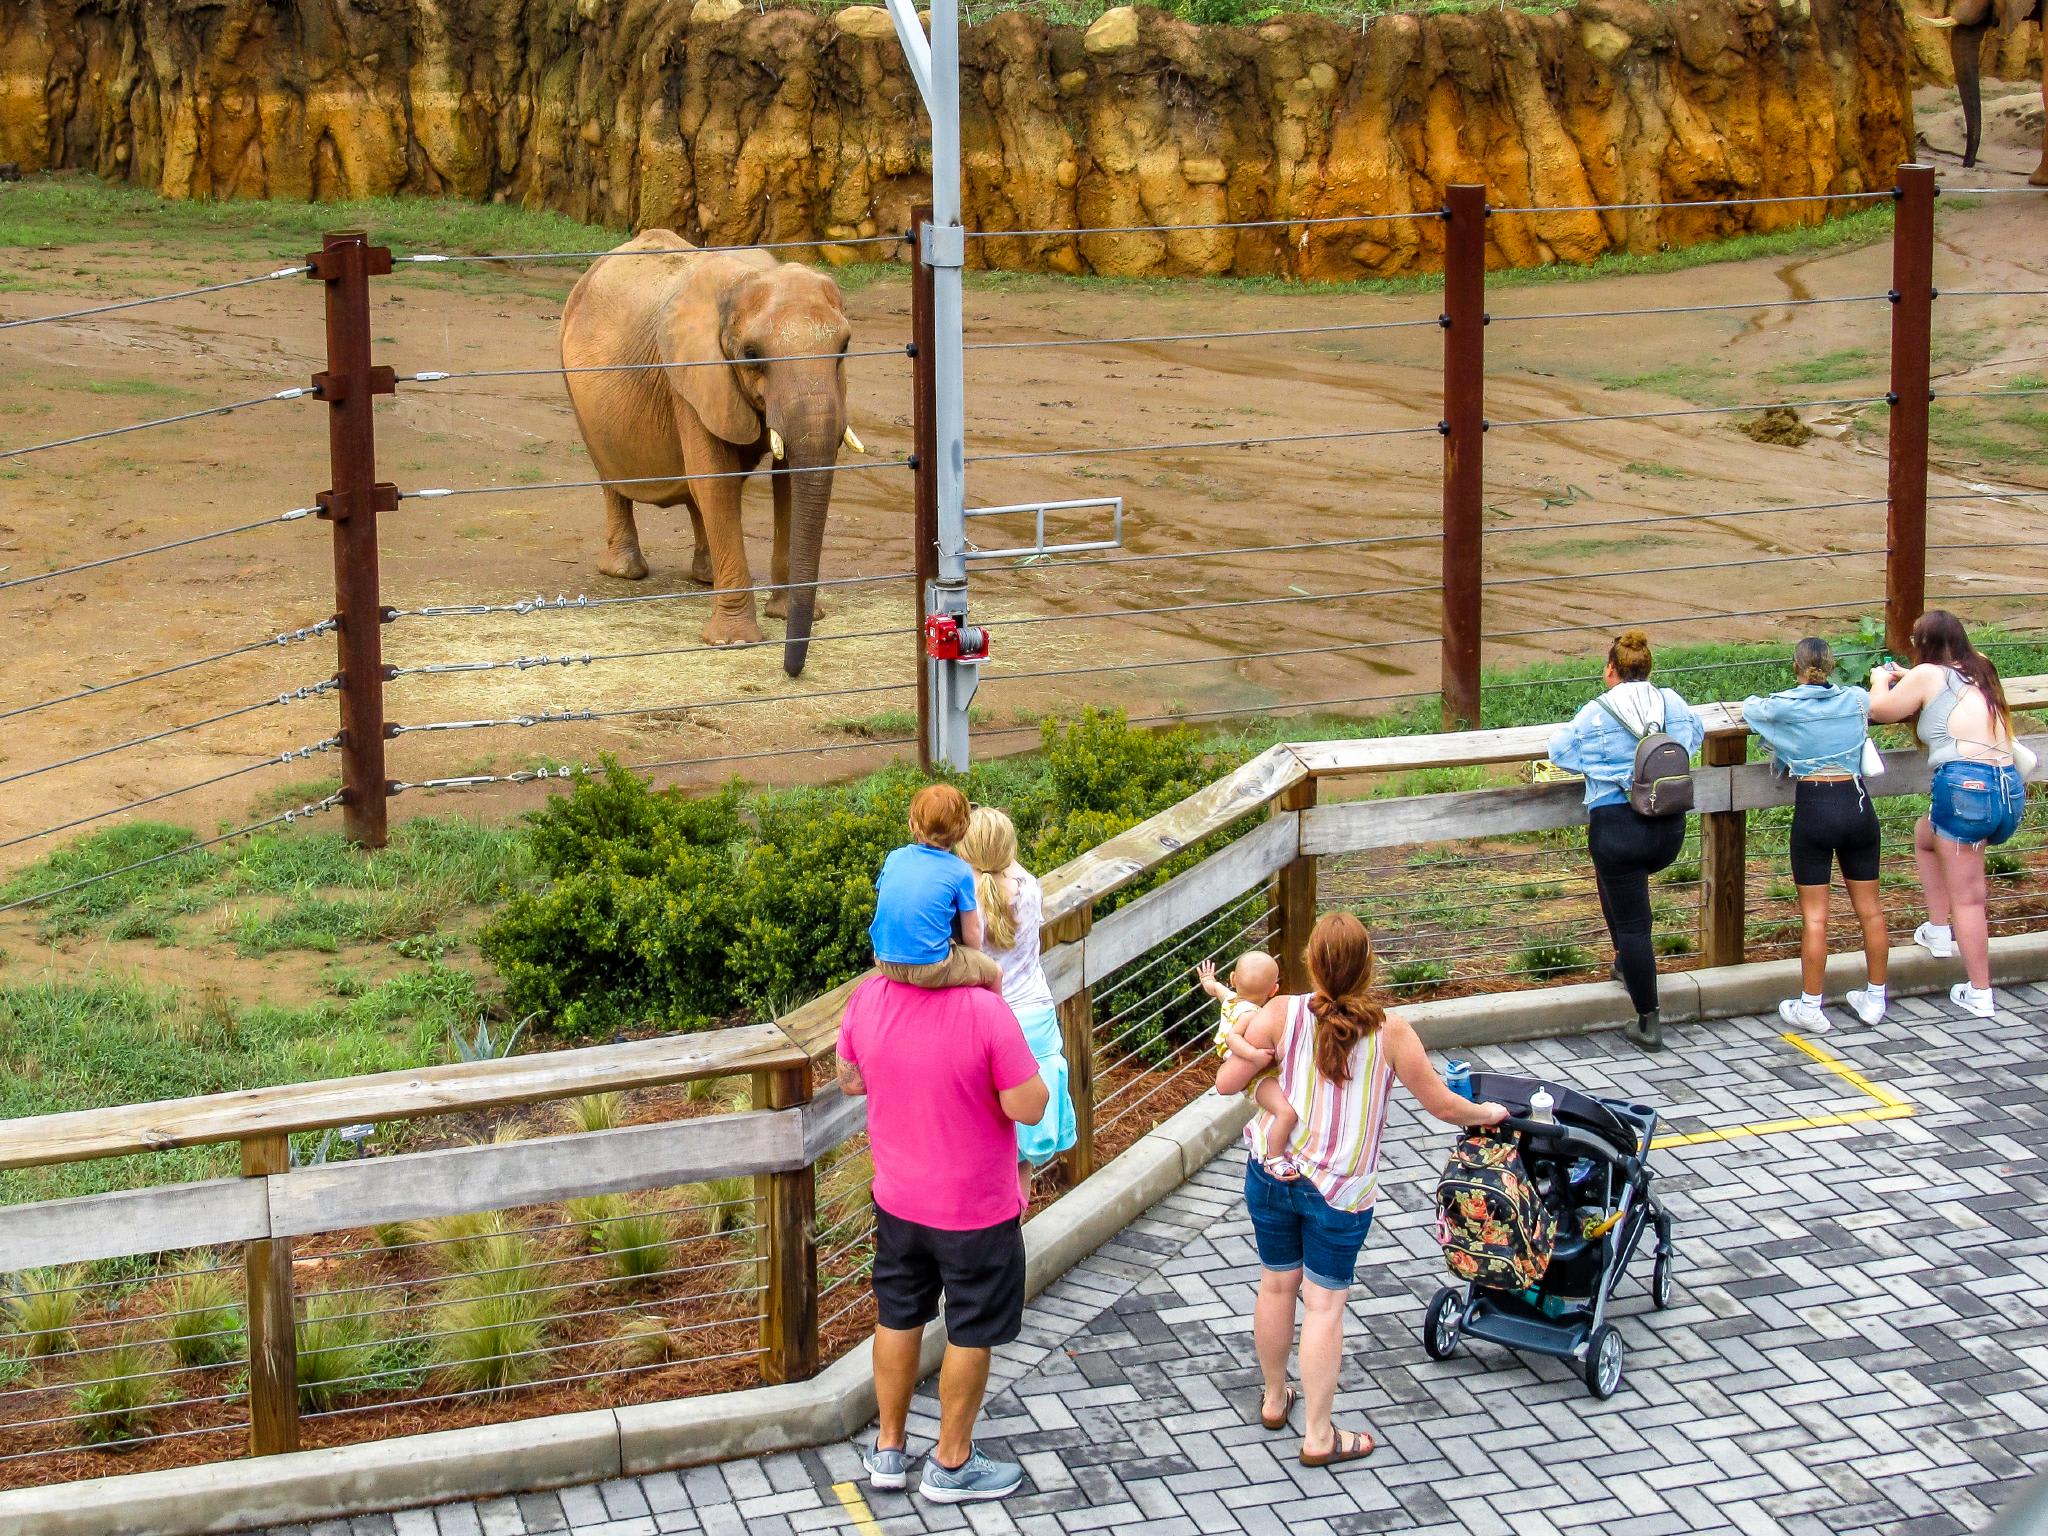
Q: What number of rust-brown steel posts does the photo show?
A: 4